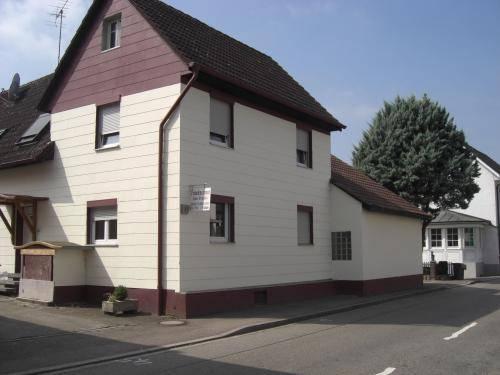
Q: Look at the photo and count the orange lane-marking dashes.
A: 0